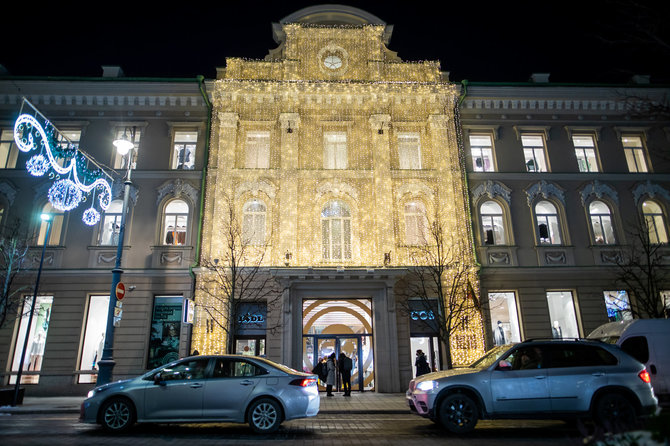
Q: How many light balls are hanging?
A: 3